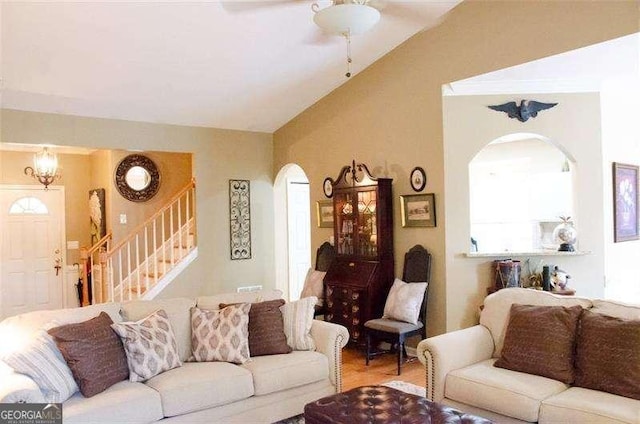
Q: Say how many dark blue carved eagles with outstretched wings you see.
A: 1